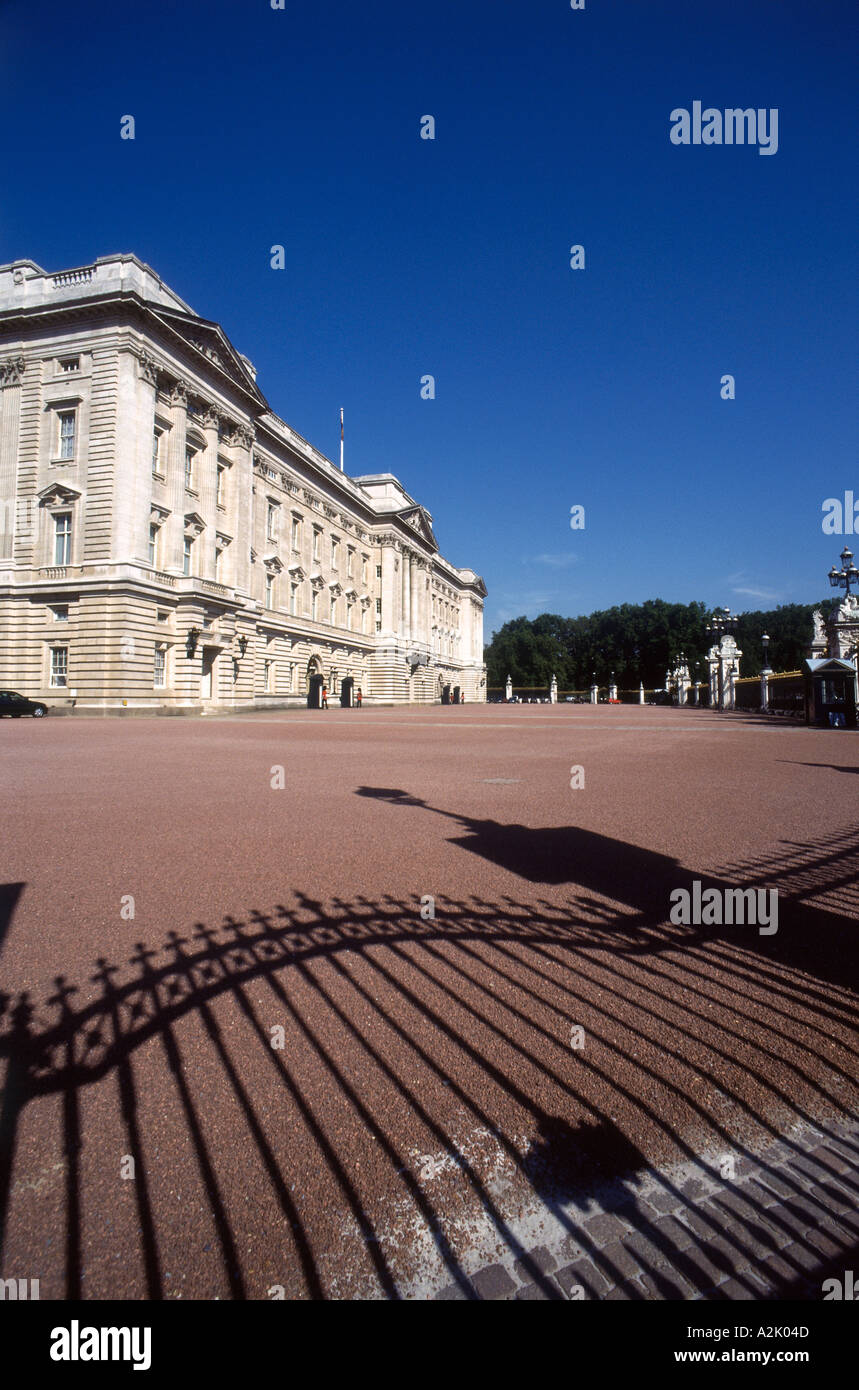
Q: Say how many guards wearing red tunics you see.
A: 4